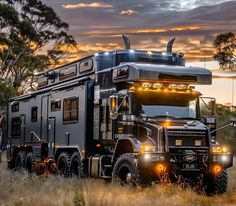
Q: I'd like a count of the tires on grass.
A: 6